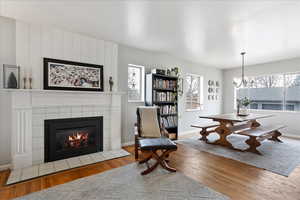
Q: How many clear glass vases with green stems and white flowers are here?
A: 1